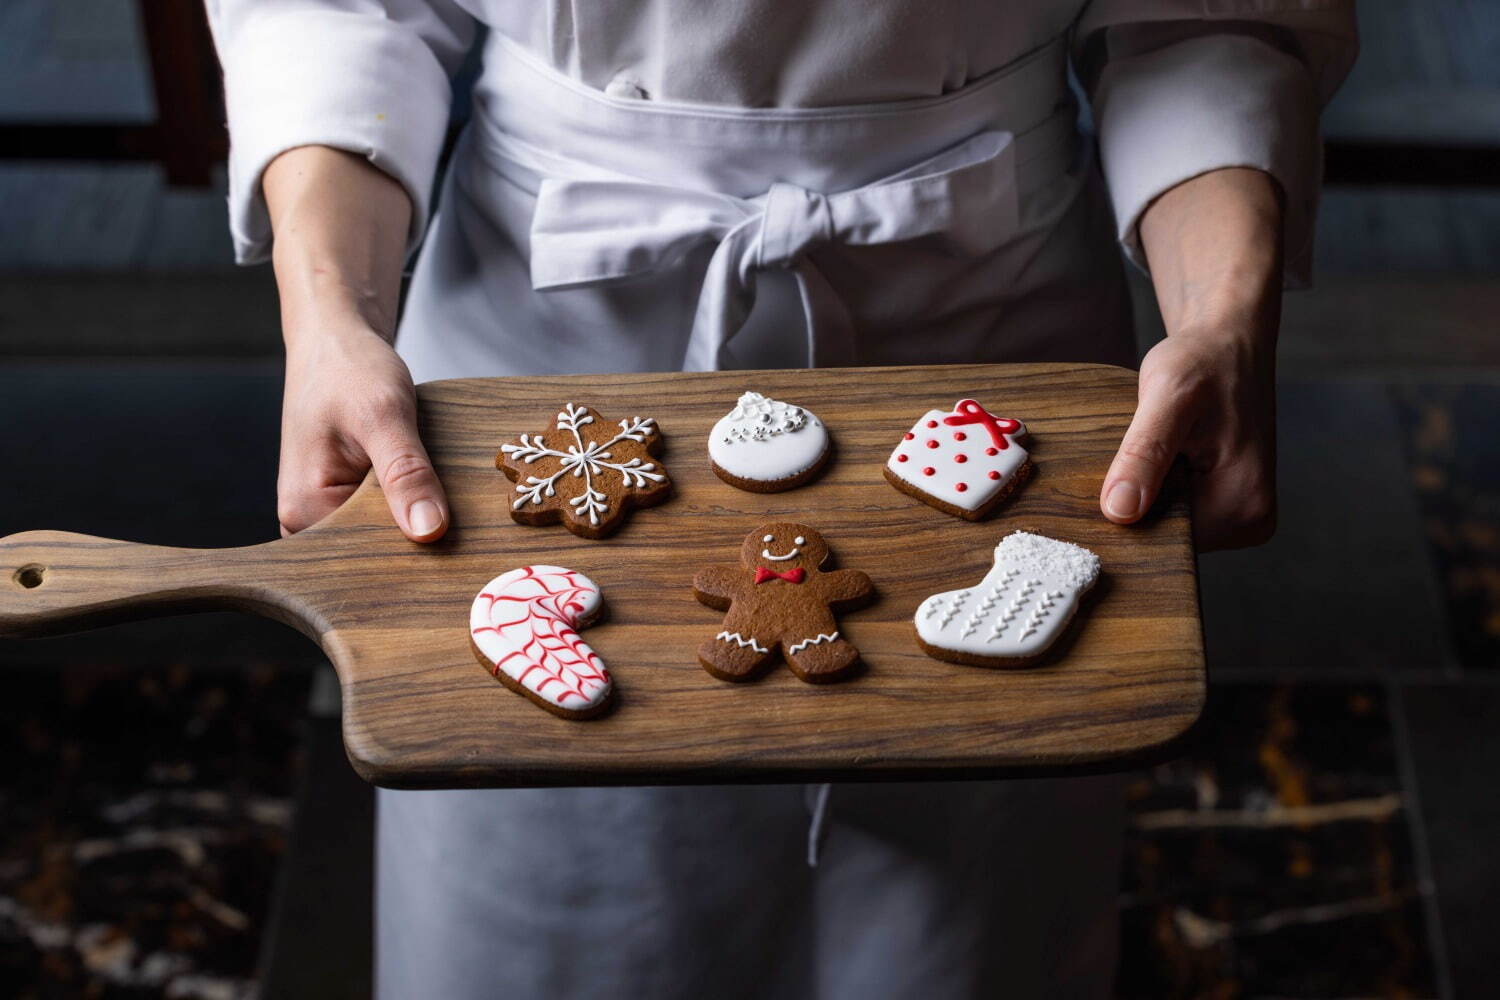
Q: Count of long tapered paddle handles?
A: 1